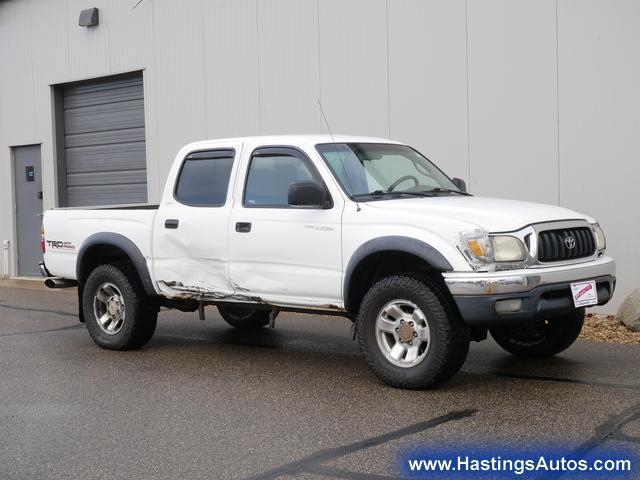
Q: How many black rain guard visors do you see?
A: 2